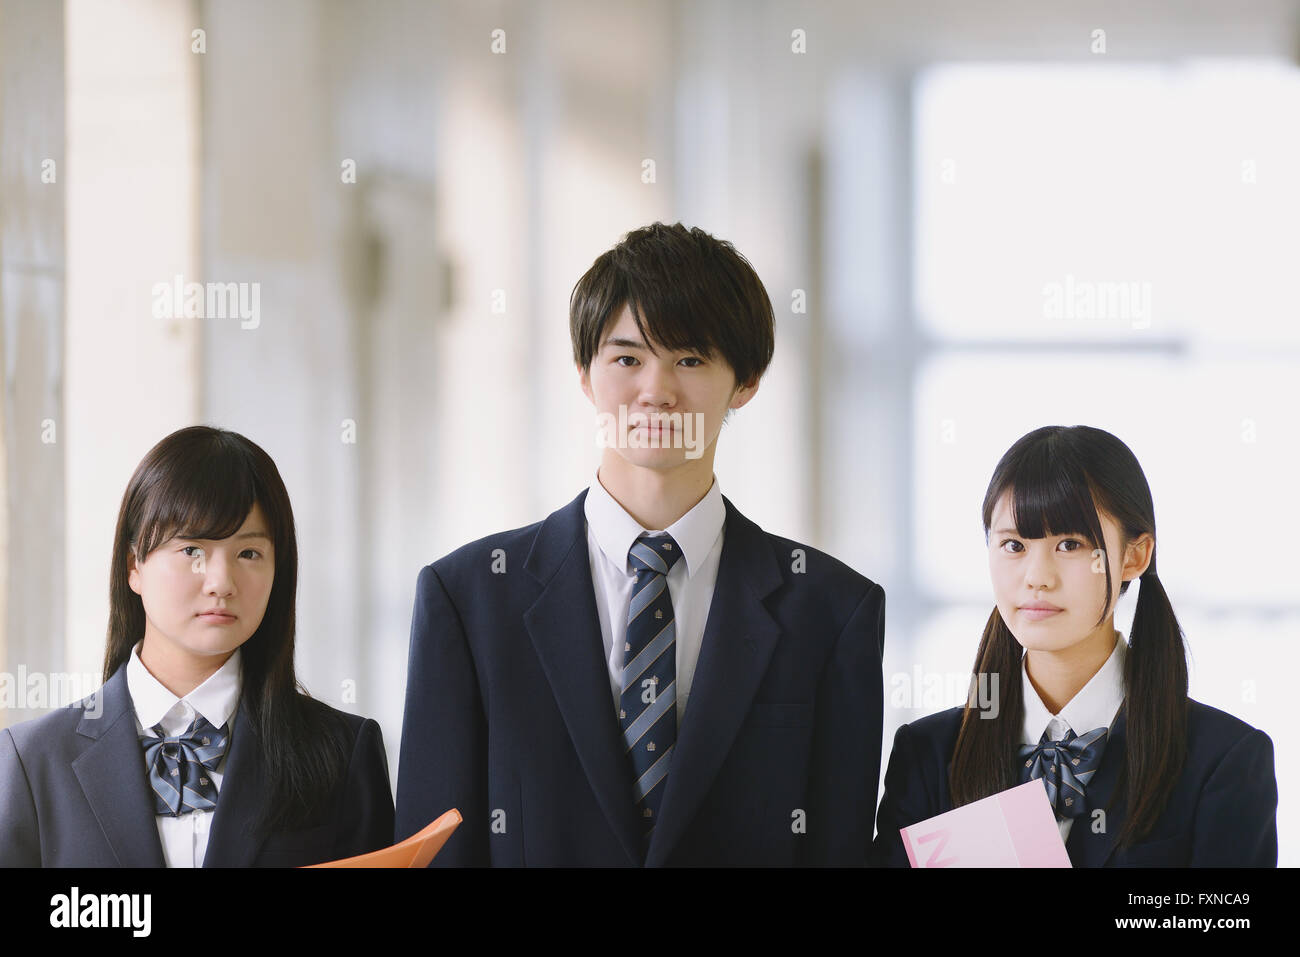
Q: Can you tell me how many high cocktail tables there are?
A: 0